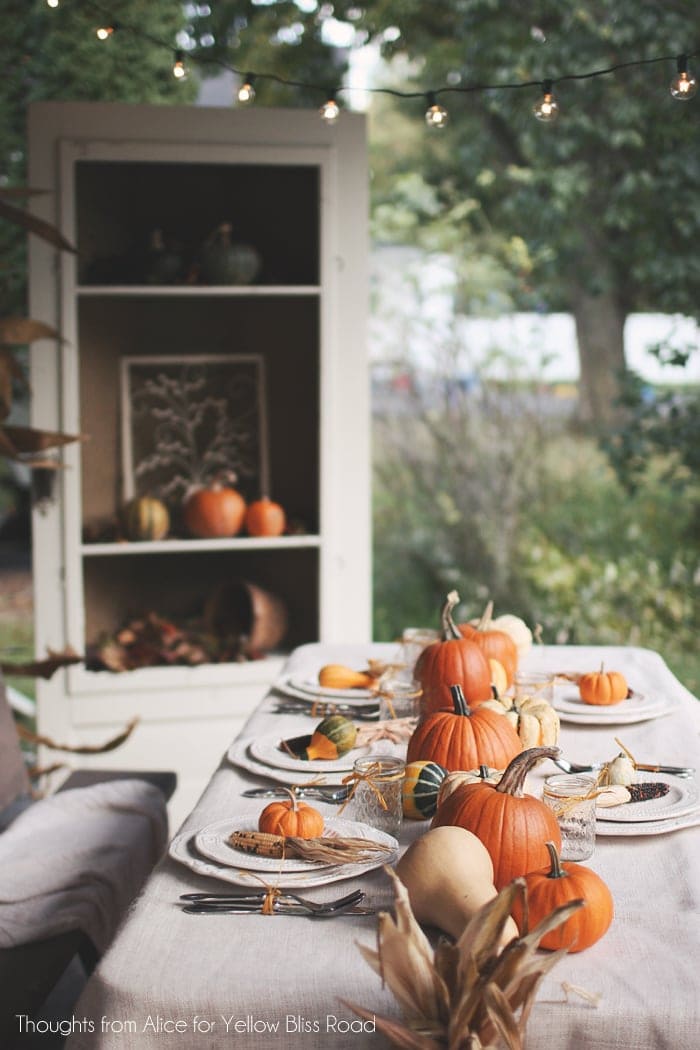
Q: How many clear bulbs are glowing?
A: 8